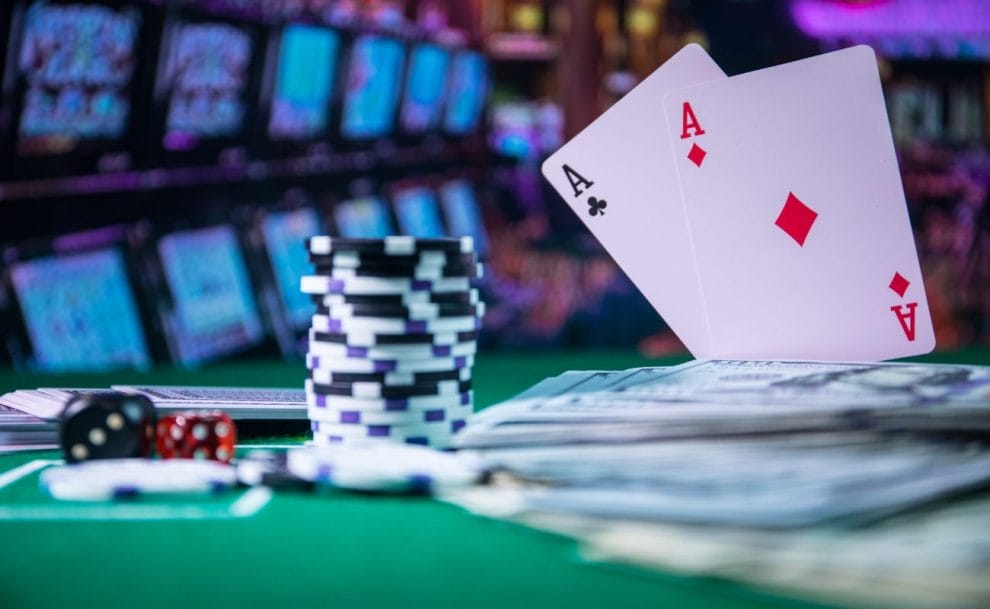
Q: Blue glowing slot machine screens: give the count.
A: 12